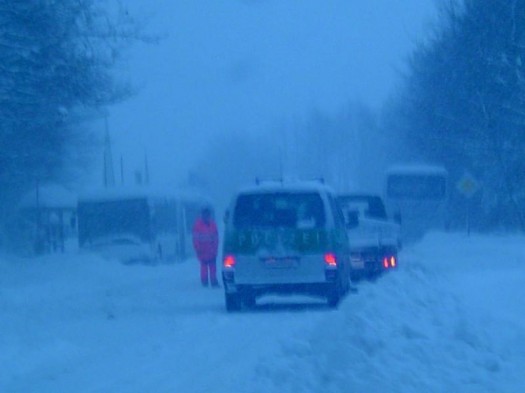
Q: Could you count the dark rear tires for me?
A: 2